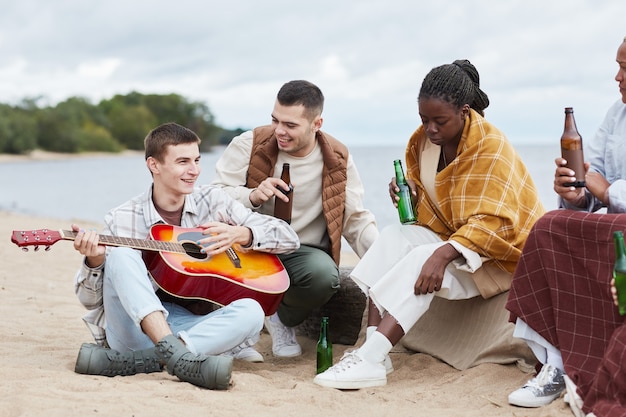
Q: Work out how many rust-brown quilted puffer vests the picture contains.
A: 1